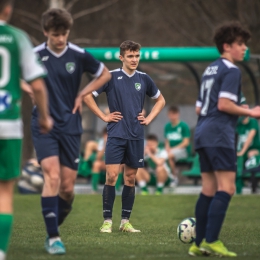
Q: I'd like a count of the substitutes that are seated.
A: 4